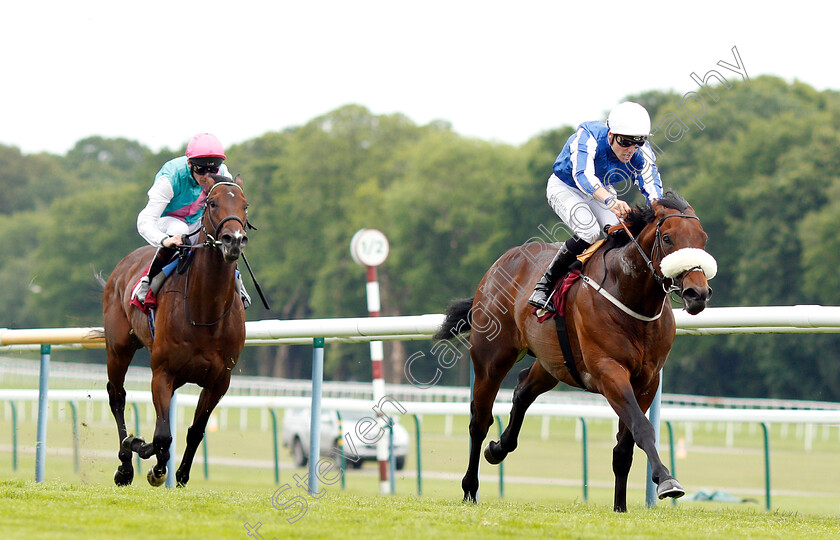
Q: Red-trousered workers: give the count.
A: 0